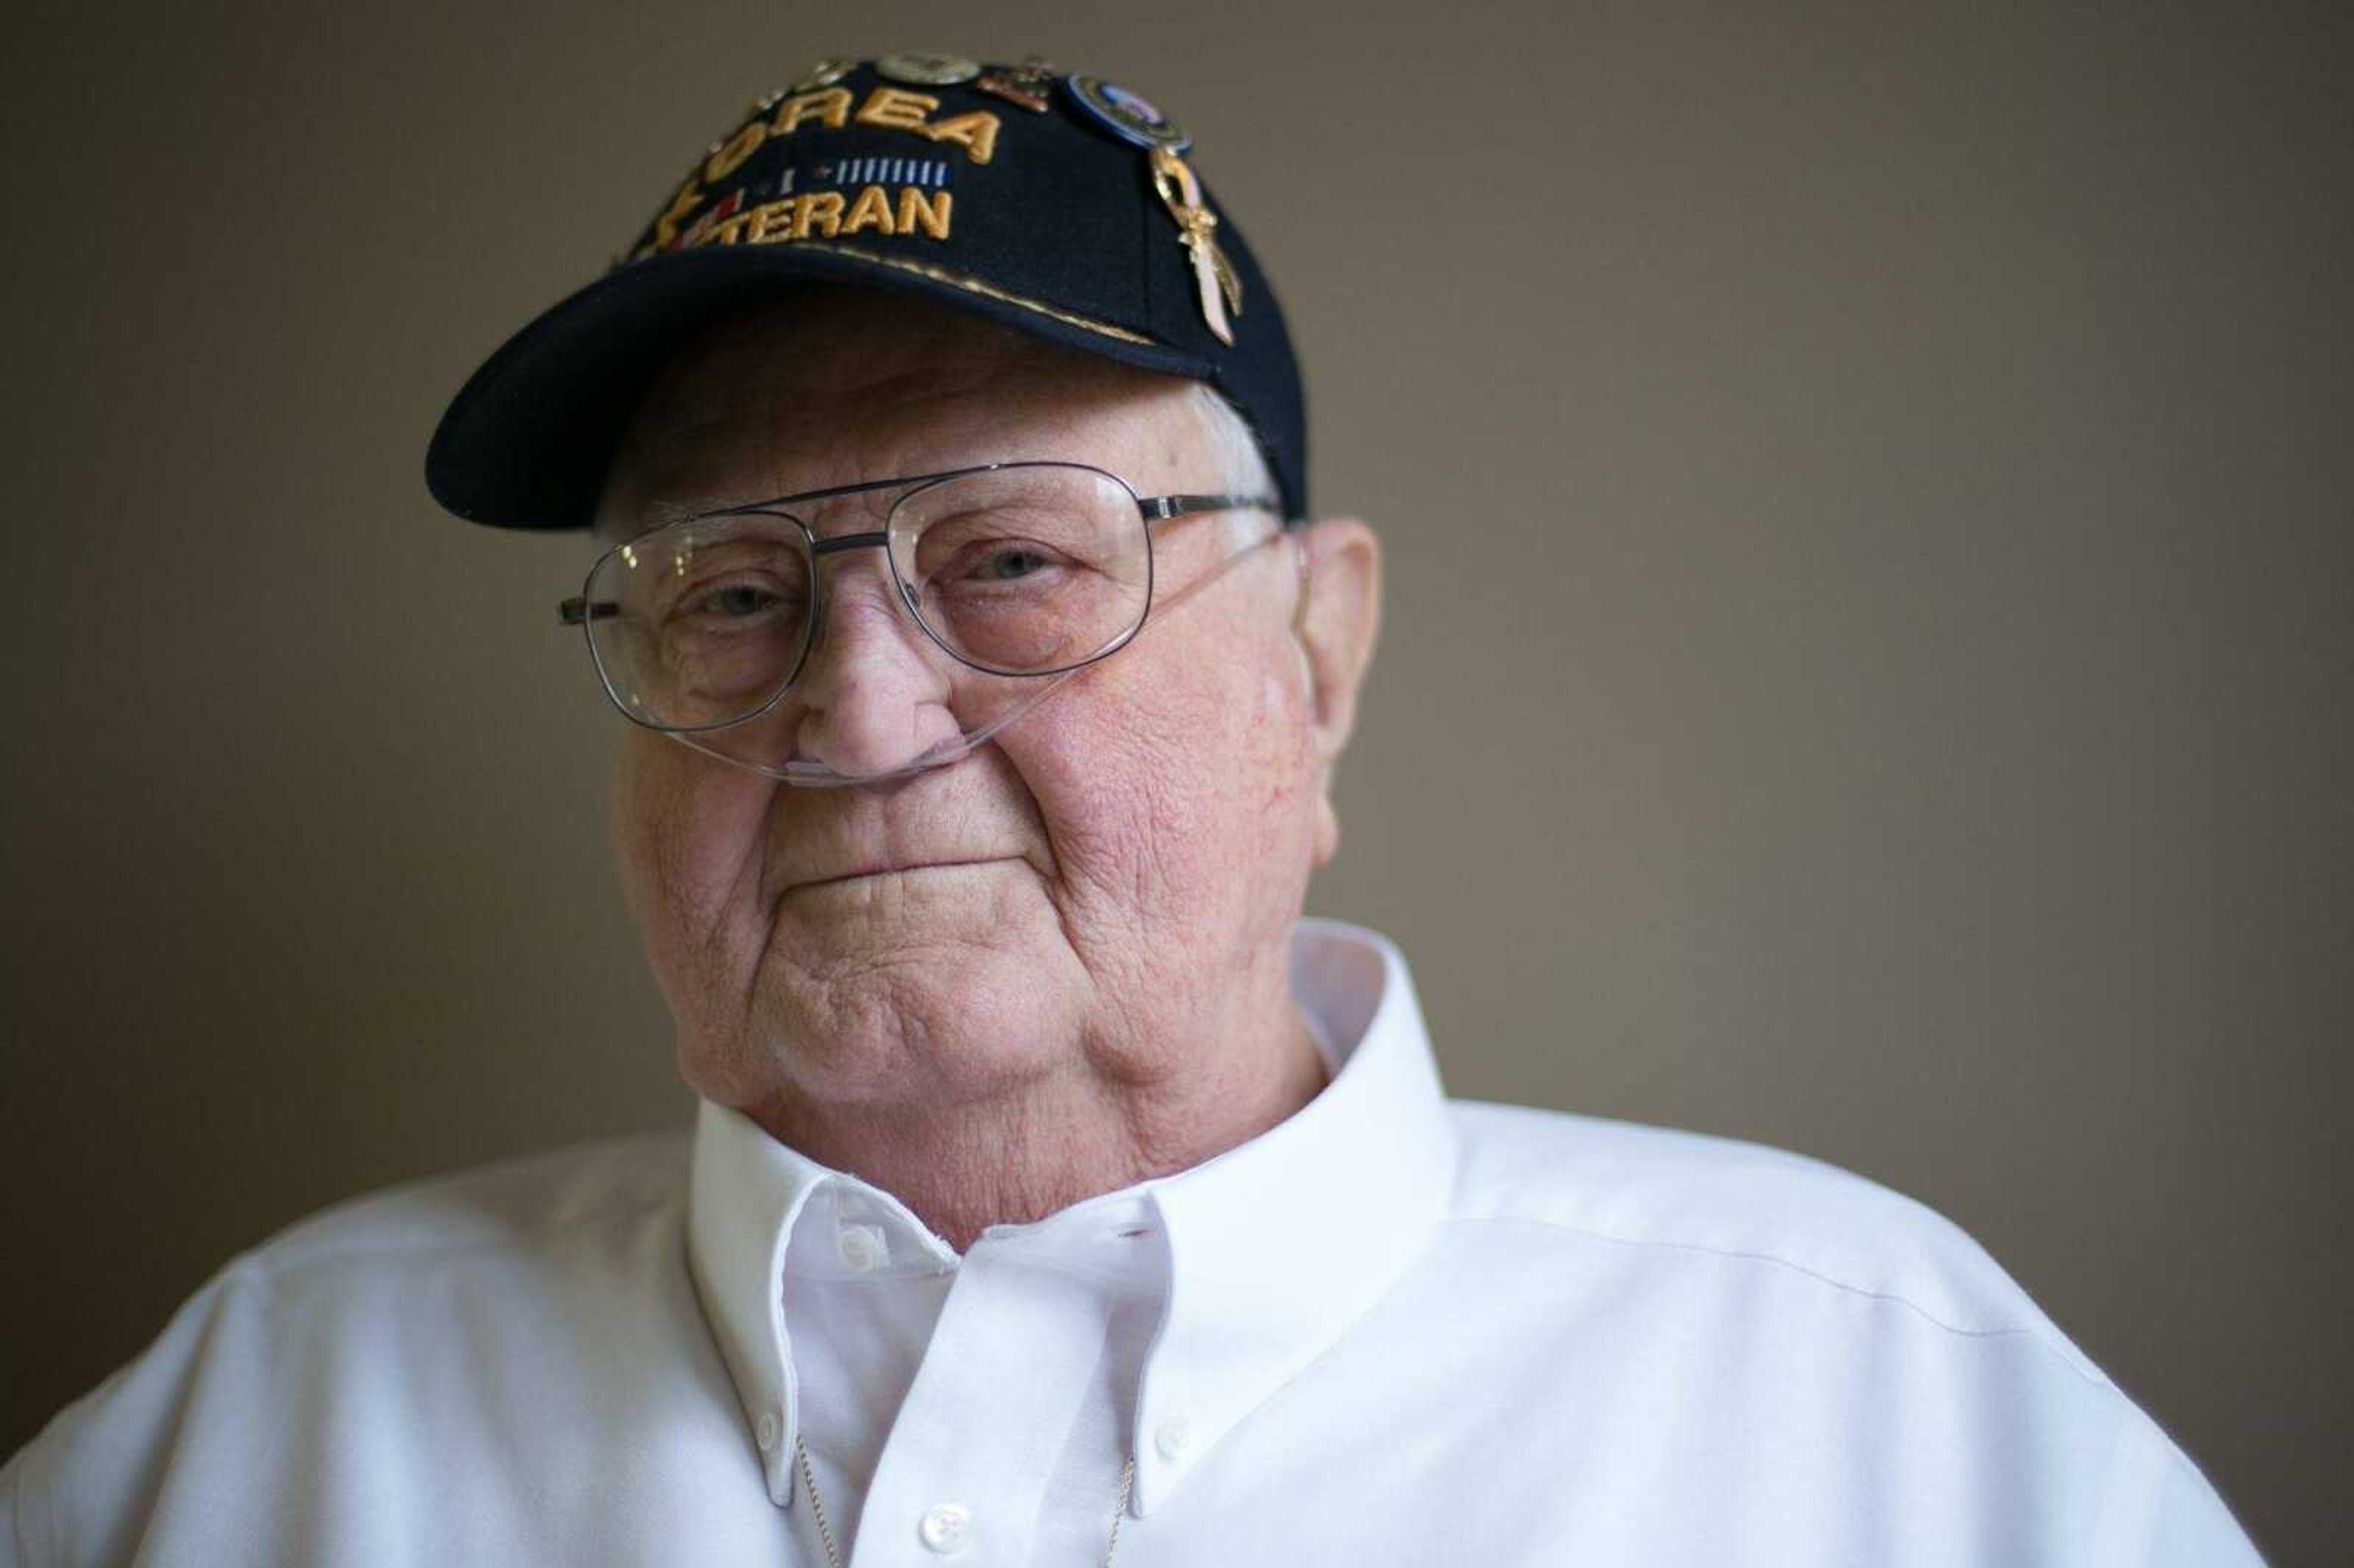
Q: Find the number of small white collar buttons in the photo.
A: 2